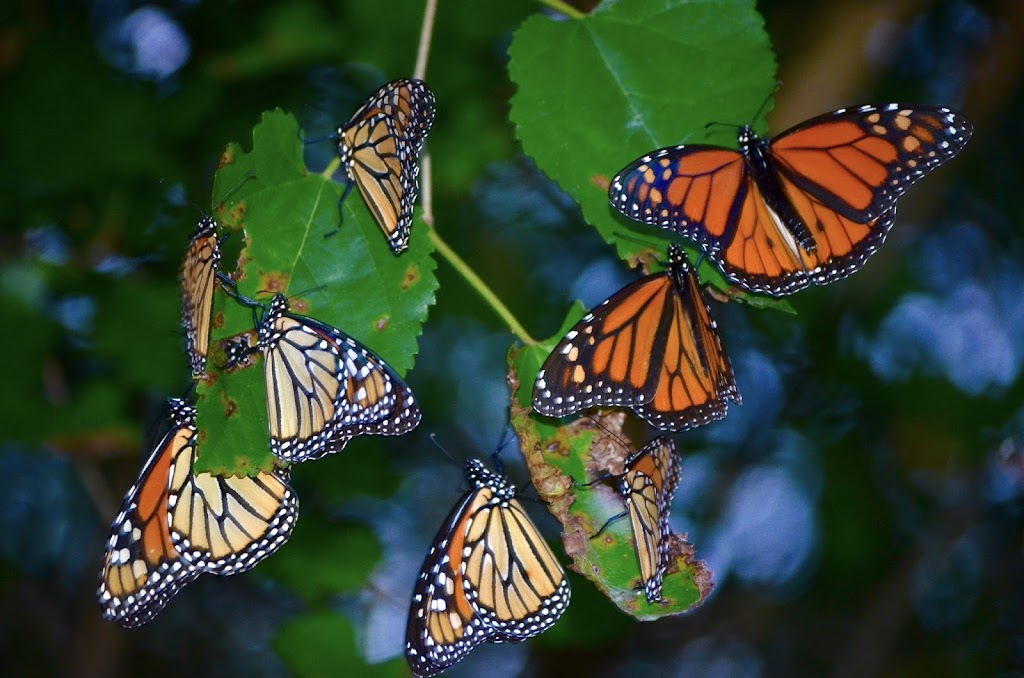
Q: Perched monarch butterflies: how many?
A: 8